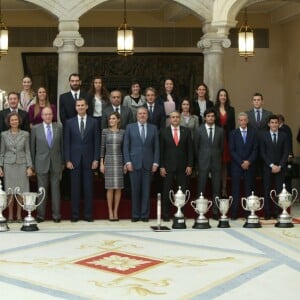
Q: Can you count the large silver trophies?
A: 7